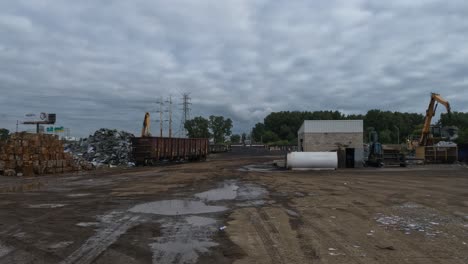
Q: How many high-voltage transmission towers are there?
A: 3